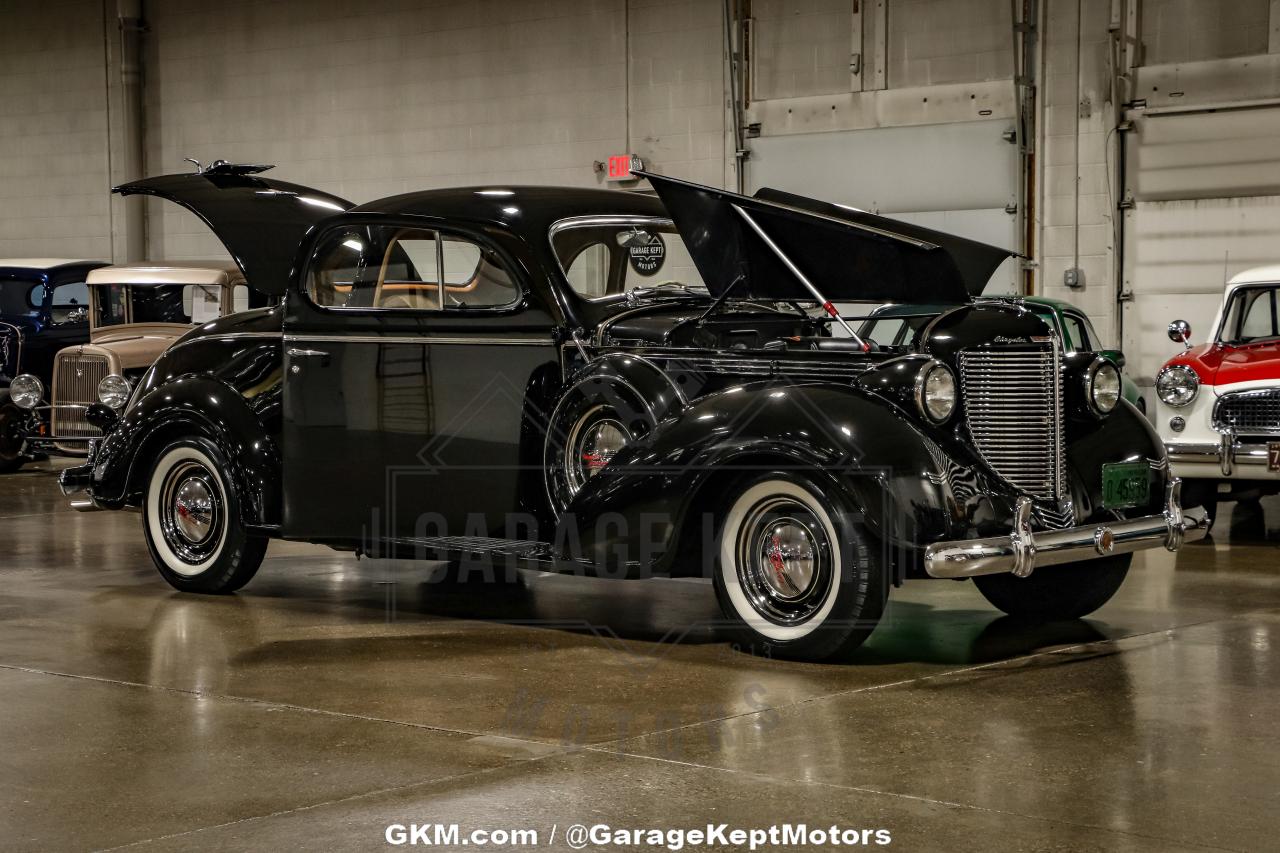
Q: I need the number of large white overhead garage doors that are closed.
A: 2